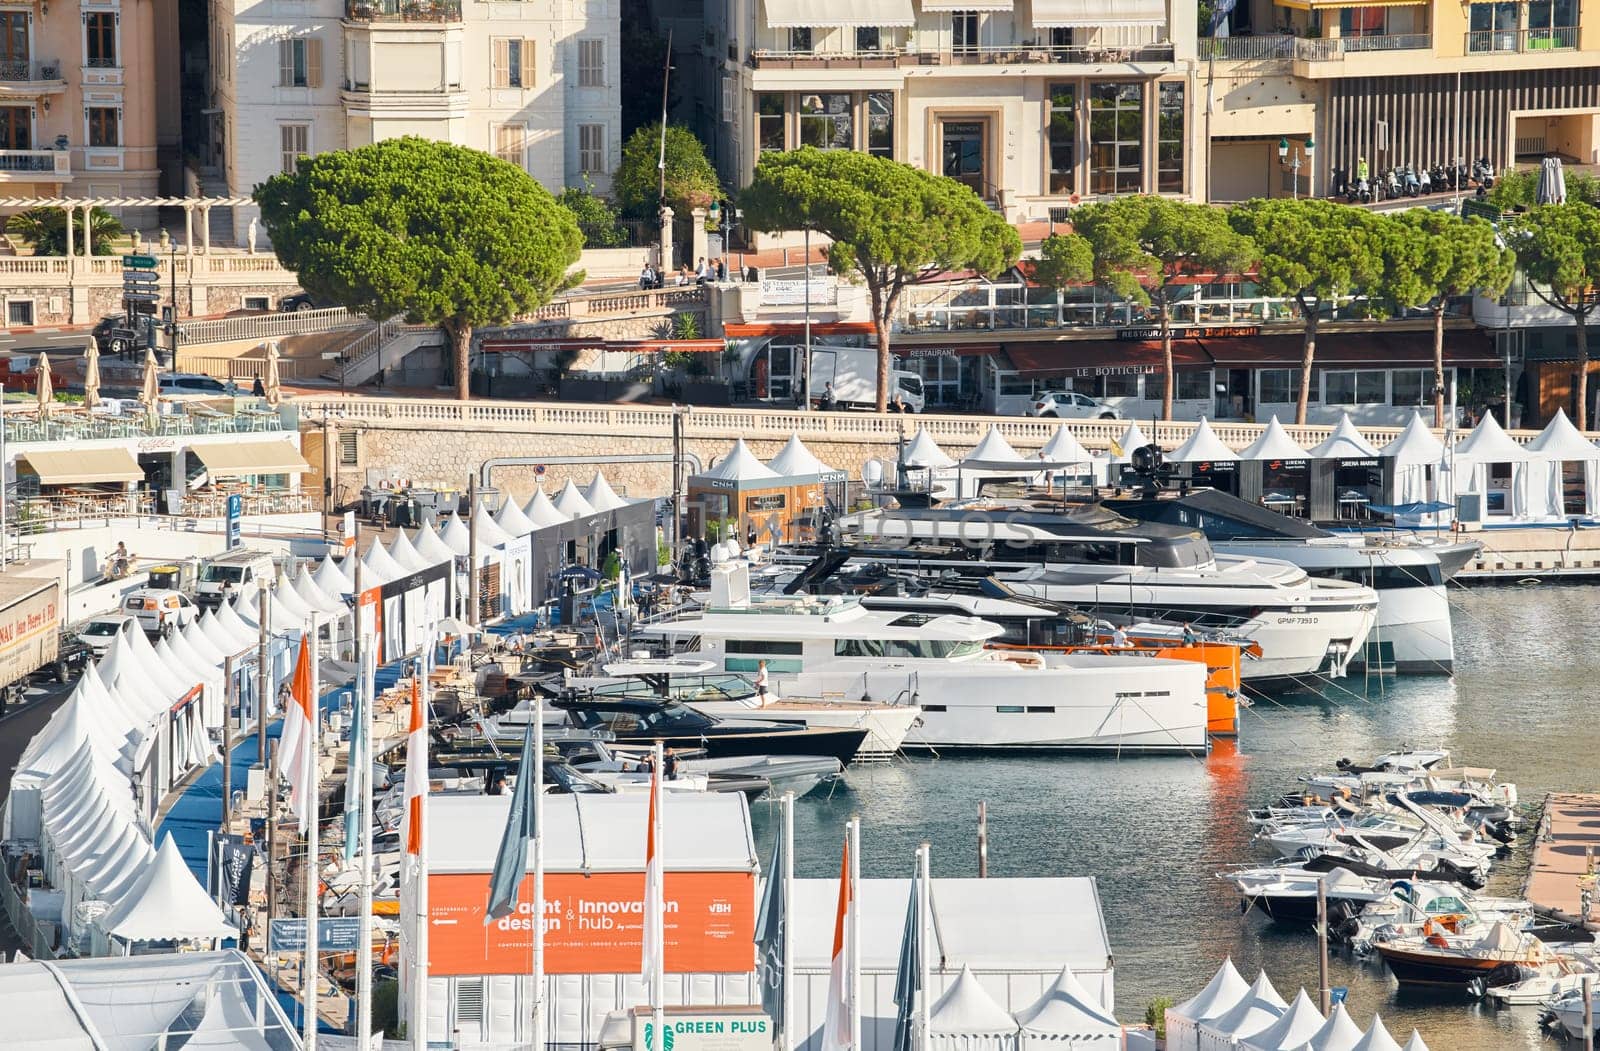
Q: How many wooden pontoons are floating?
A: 1